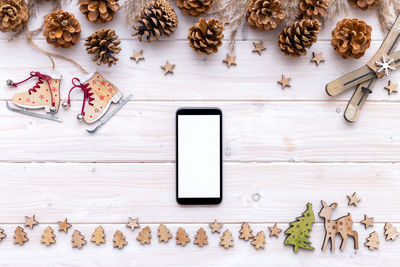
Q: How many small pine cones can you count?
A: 12